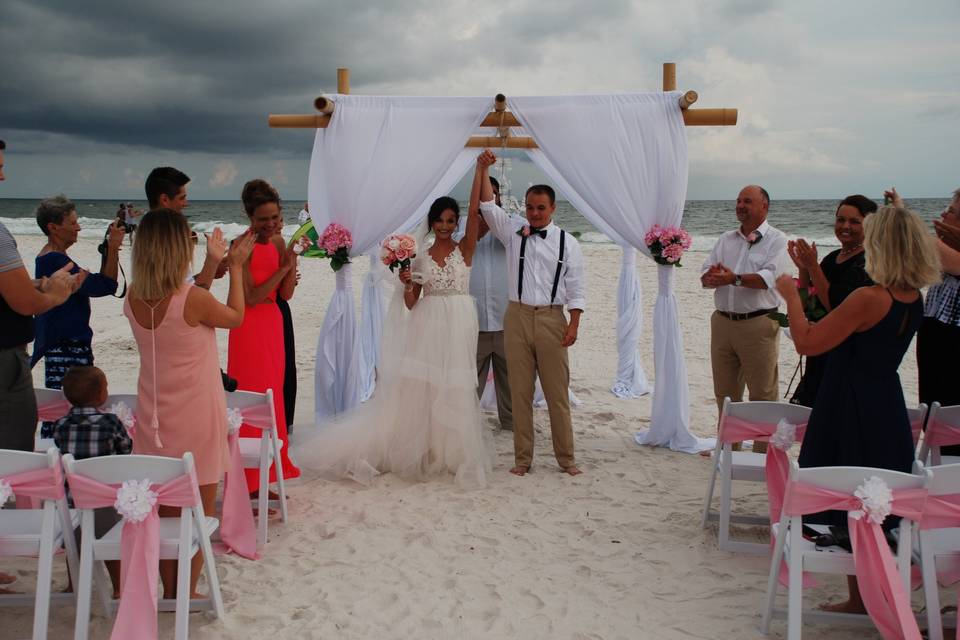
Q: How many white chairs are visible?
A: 10